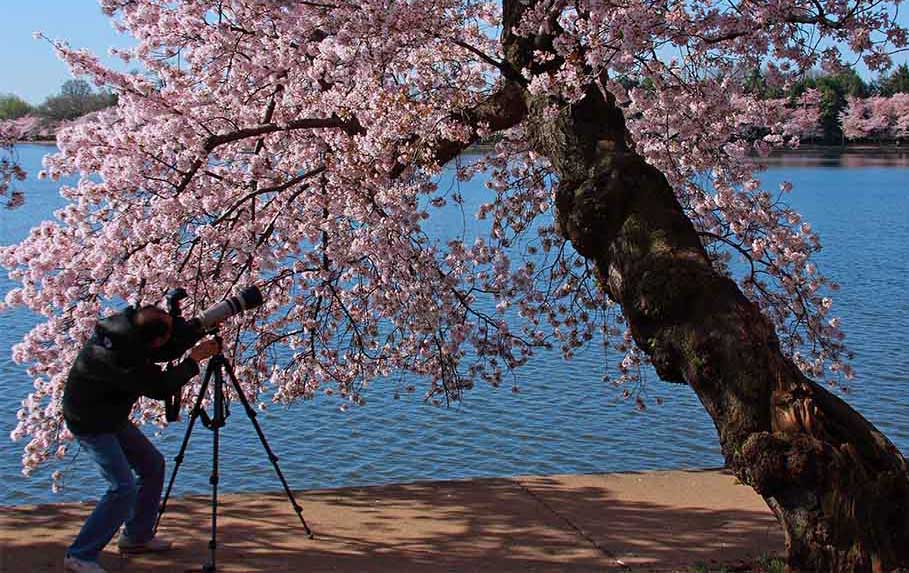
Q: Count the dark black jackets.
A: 1